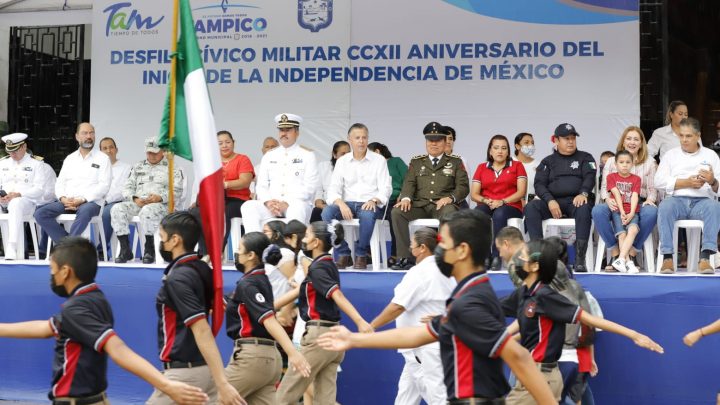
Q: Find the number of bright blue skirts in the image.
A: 0